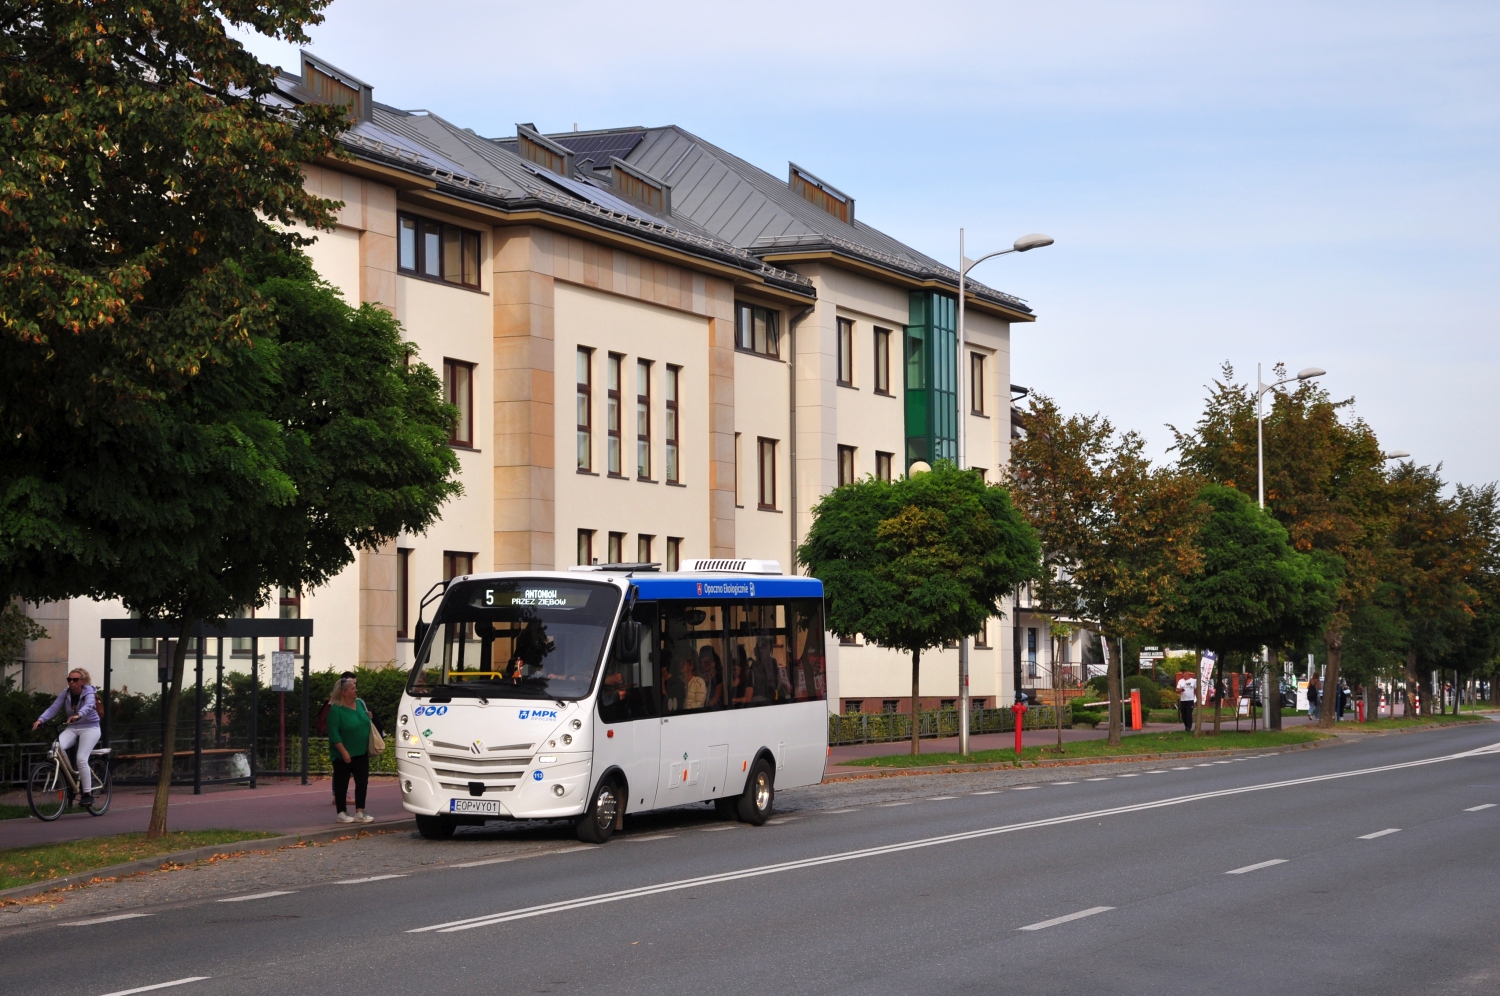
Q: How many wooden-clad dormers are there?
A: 4